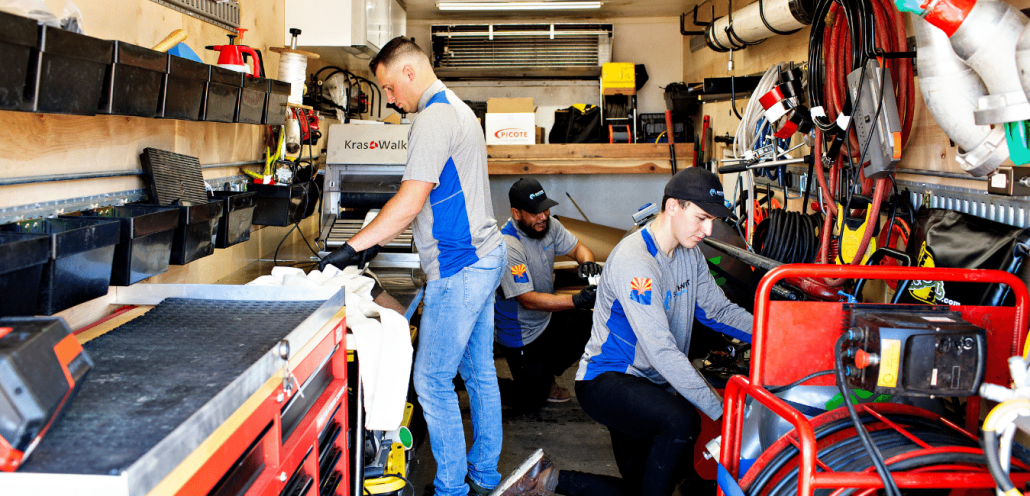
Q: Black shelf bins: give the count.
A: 13